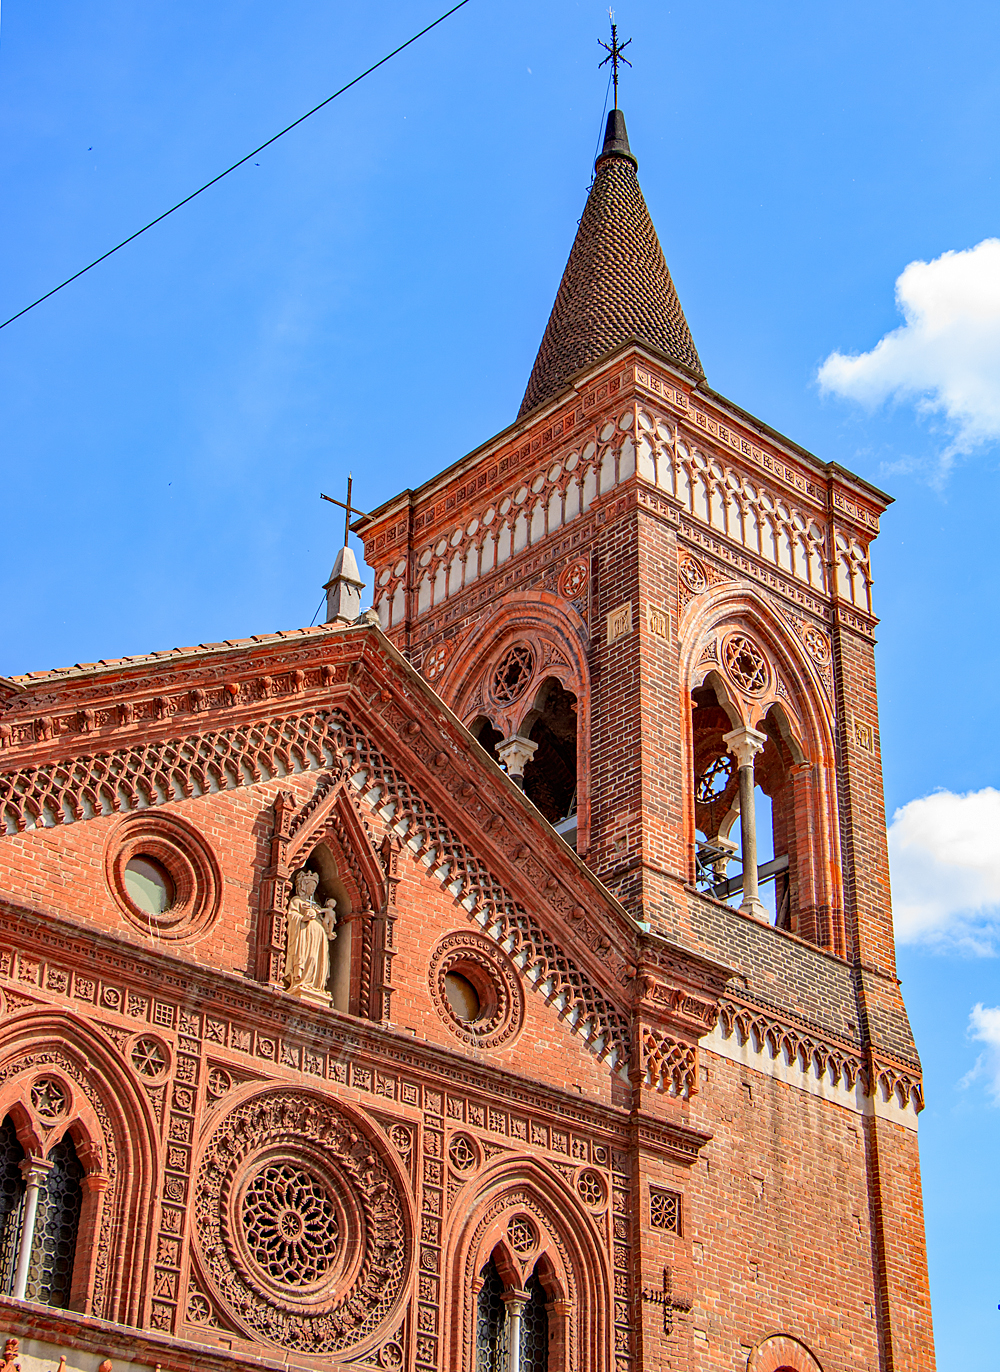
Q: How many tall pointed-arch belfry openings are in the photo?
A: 2